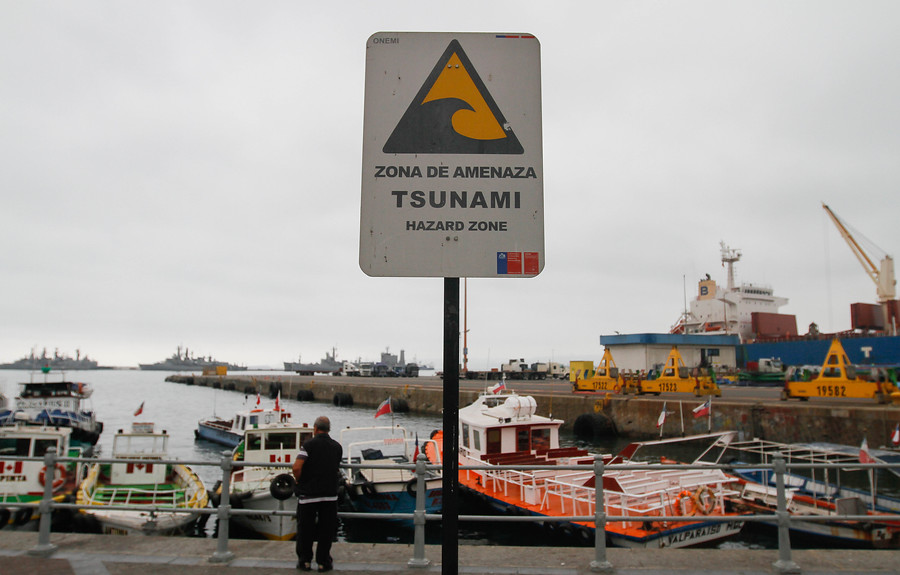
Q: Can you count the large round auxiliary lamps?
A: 0